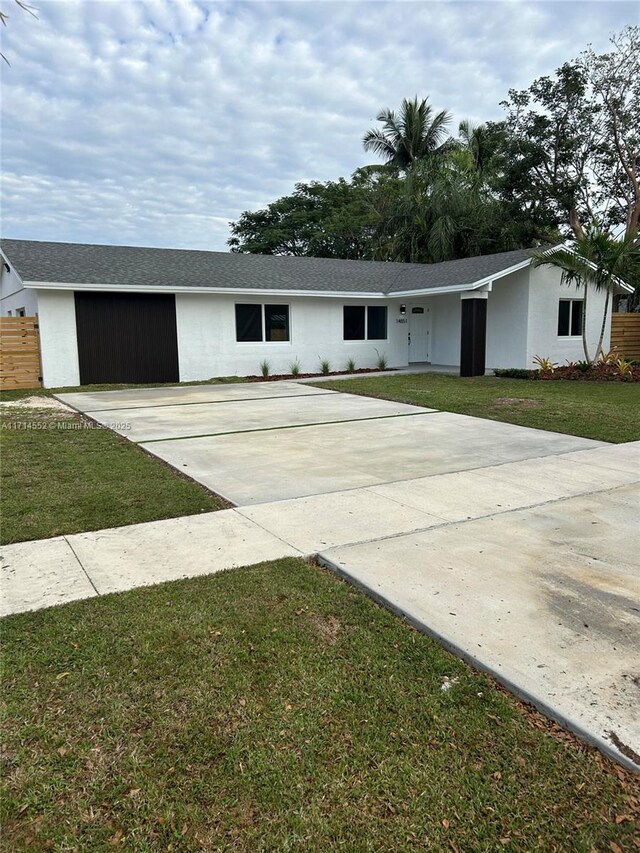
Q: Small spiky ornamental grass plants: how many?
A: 5